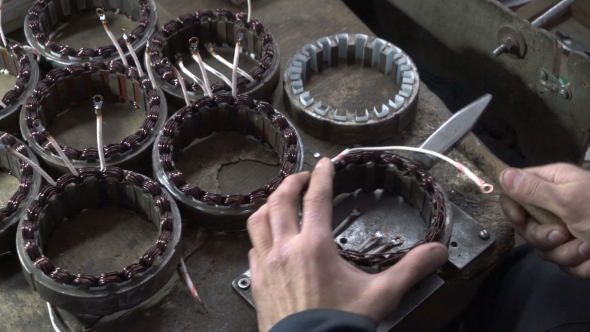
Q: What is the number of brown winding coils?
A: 8